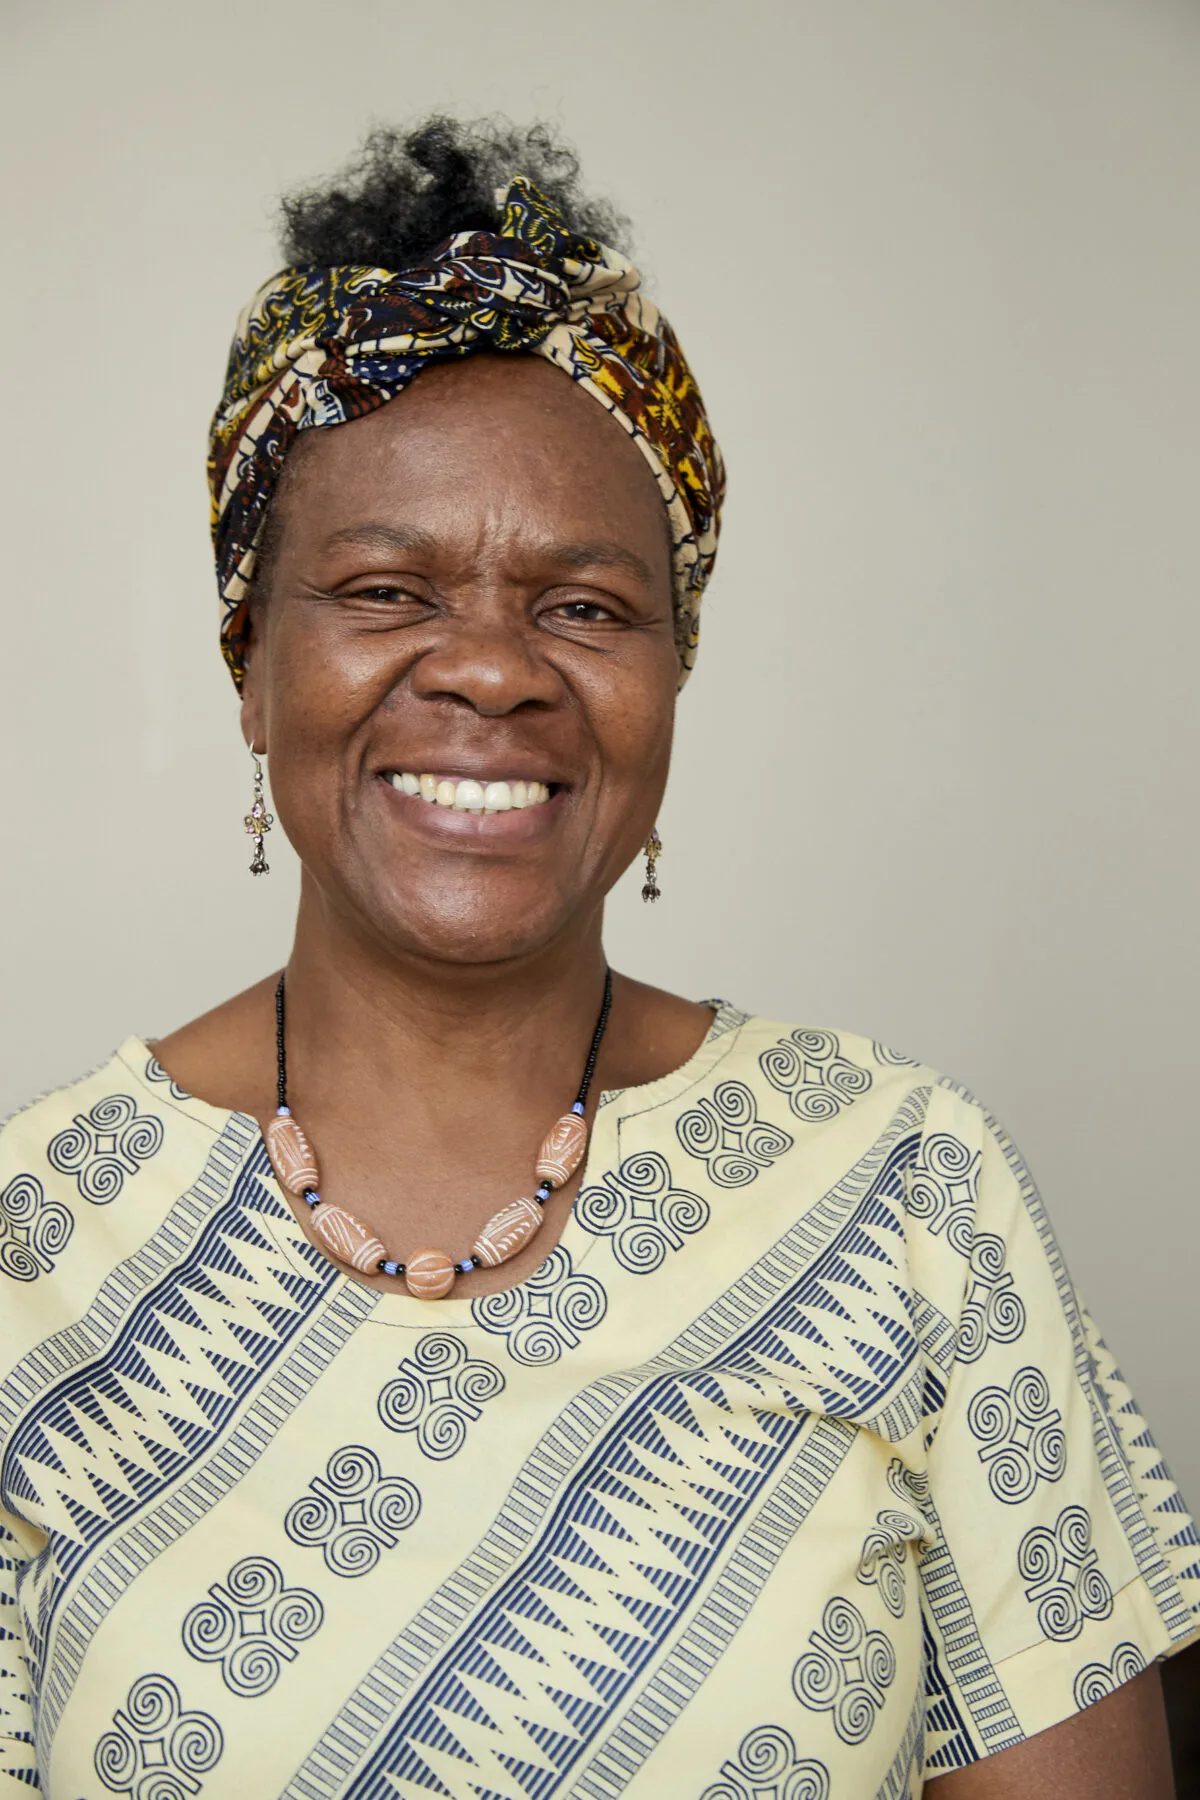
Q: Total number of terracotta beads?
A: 5